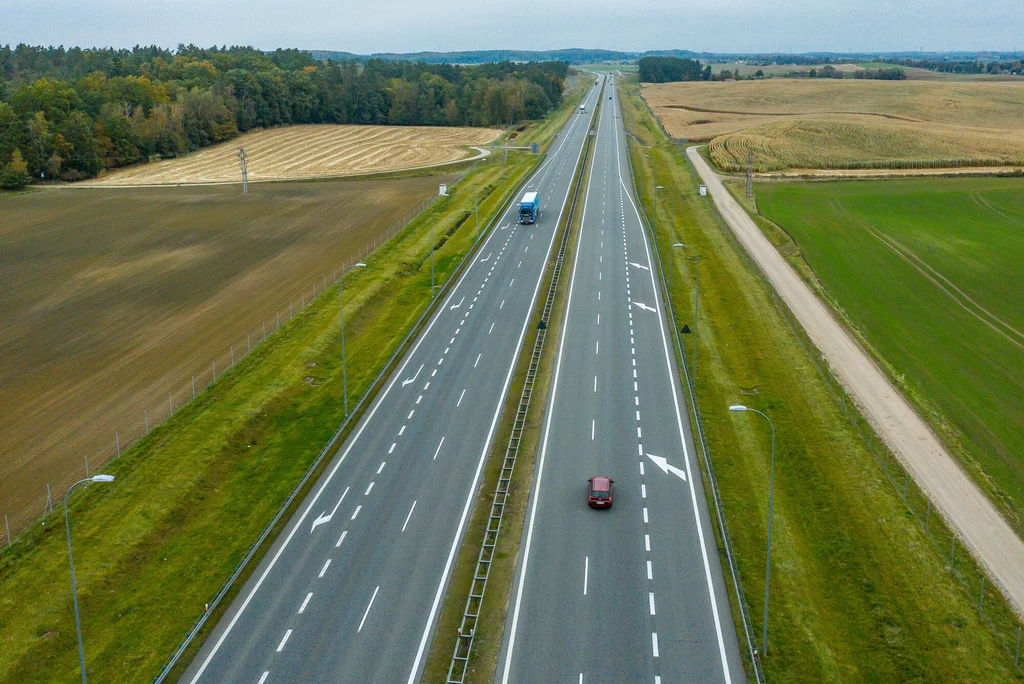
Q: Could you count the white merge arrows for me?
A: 3